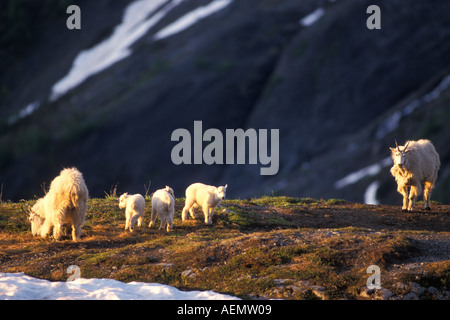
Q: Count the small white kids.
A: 3